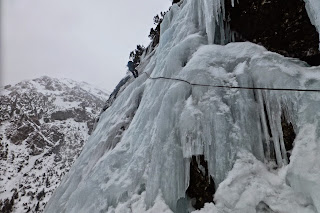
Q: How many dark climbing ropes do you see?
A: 1